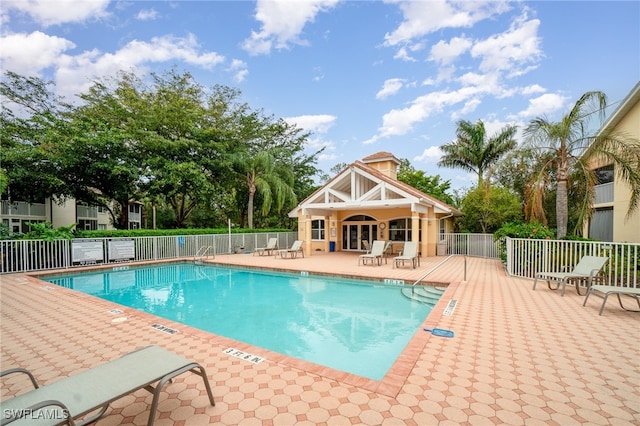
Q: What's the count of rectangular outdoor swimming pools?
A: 1